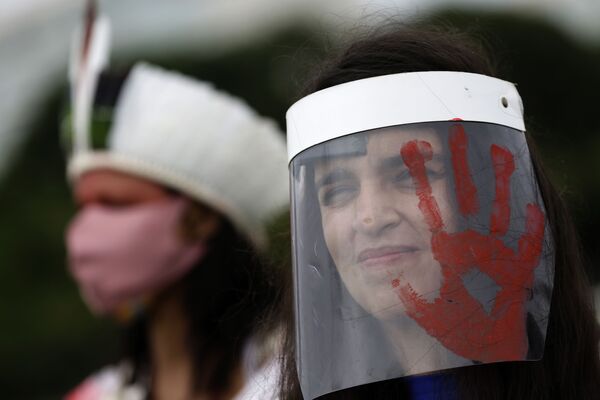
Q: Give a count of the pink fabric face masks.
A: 1